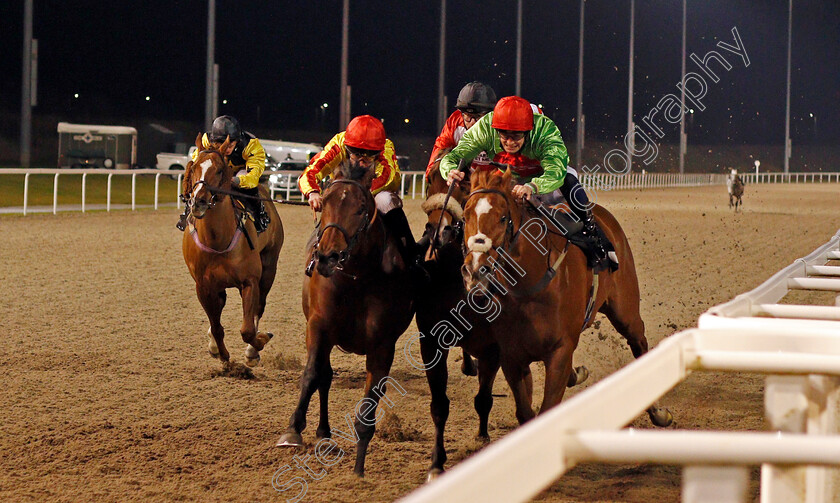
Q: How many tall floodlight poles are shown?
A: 9